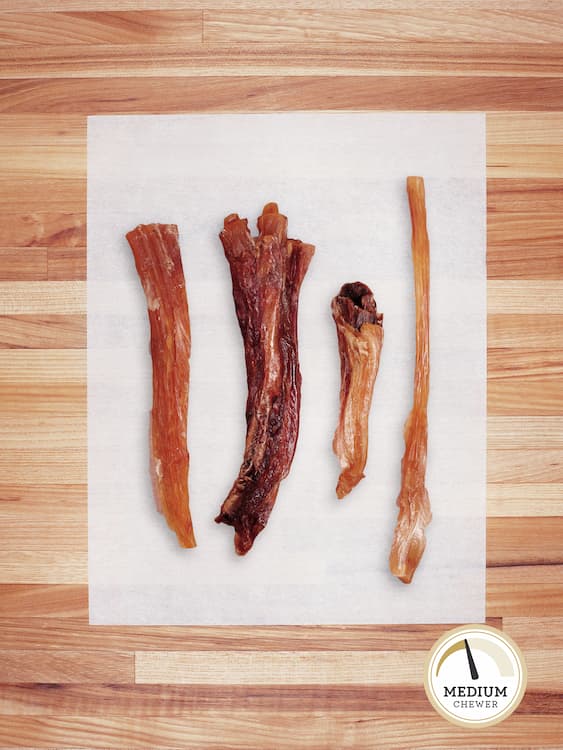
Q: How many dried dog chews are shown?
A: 4